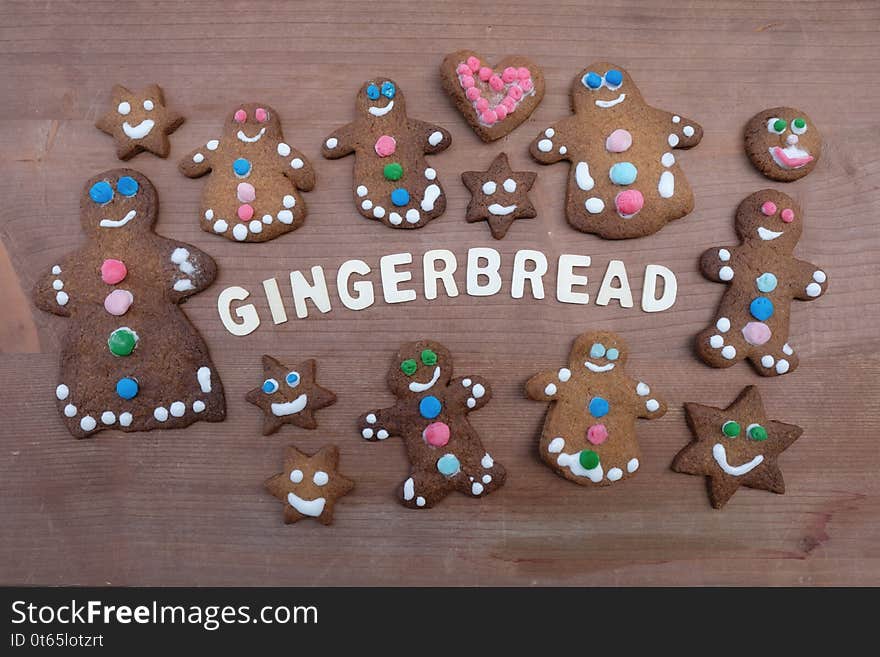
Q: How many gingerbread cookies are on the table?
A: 14